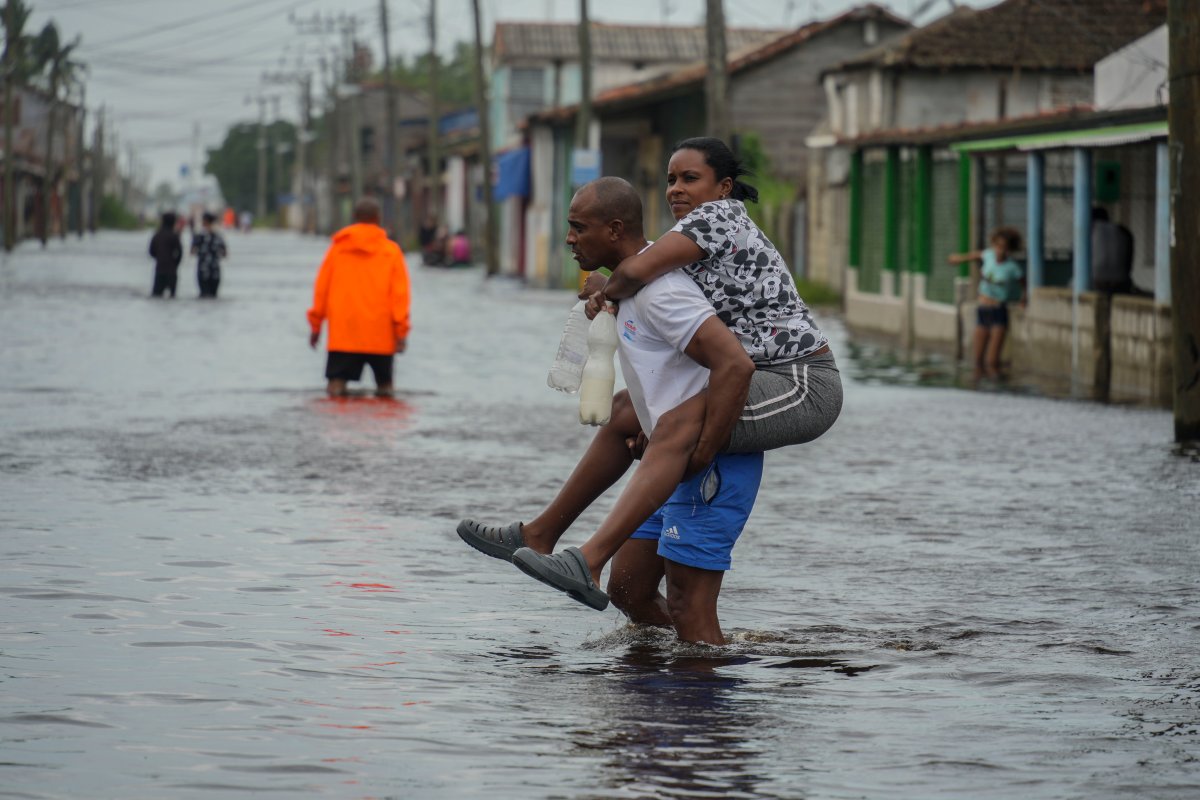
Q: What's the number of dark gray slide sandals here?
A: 2